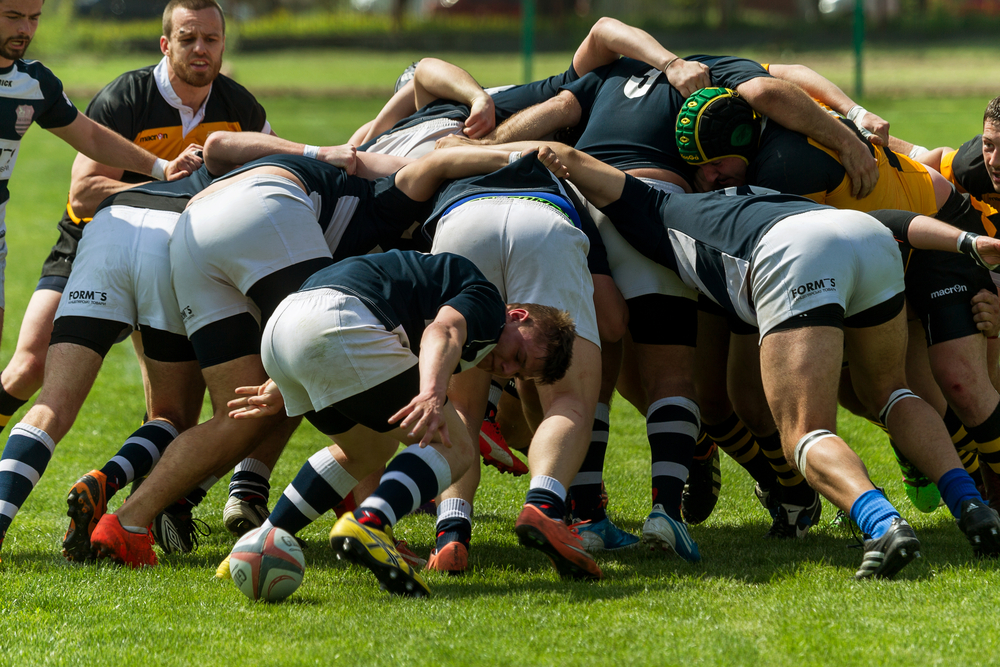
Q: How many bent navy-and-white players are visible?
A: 7